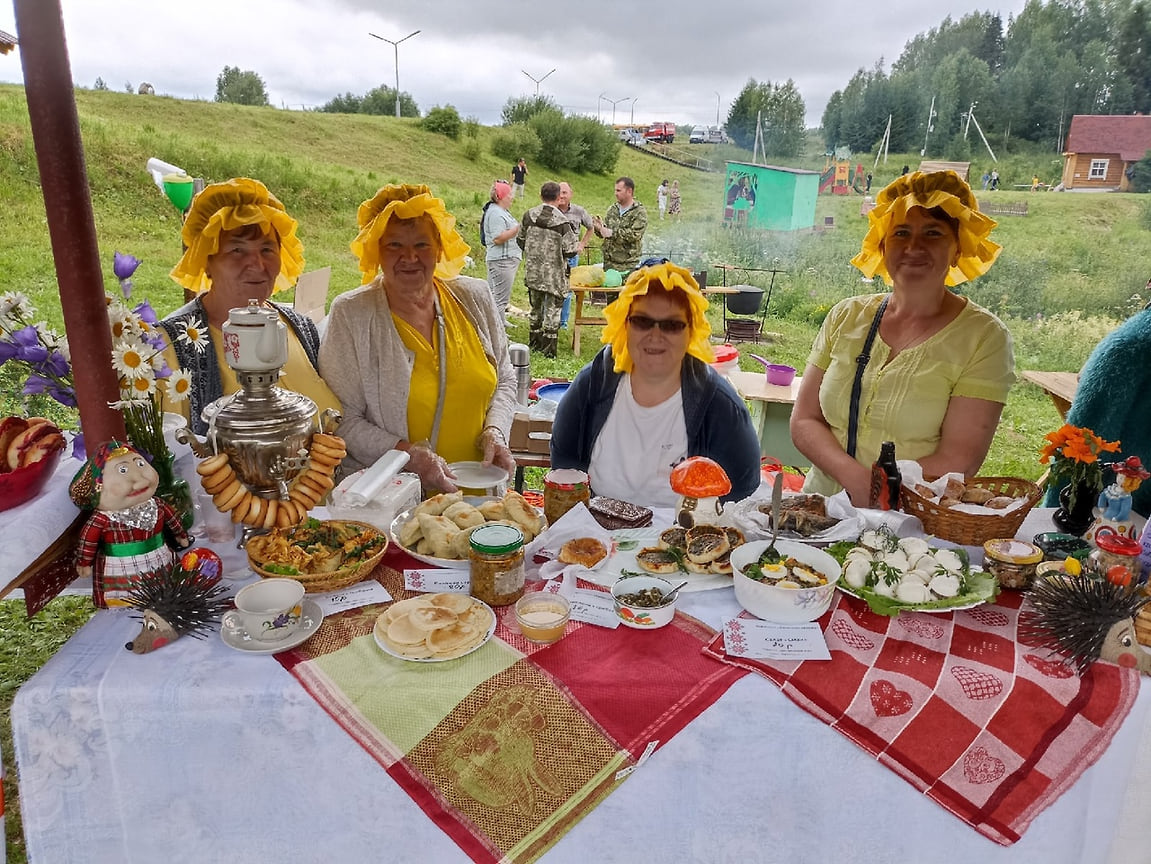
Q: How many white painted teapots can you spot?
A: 1